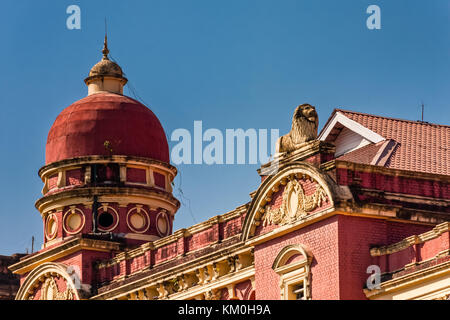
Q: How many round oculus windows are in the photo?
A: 5